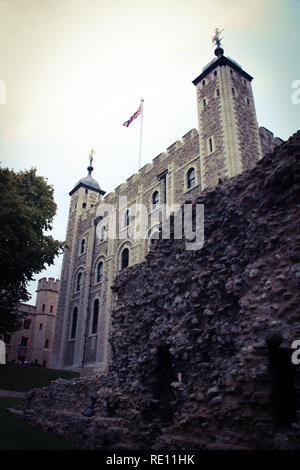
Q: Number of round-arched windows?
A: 11